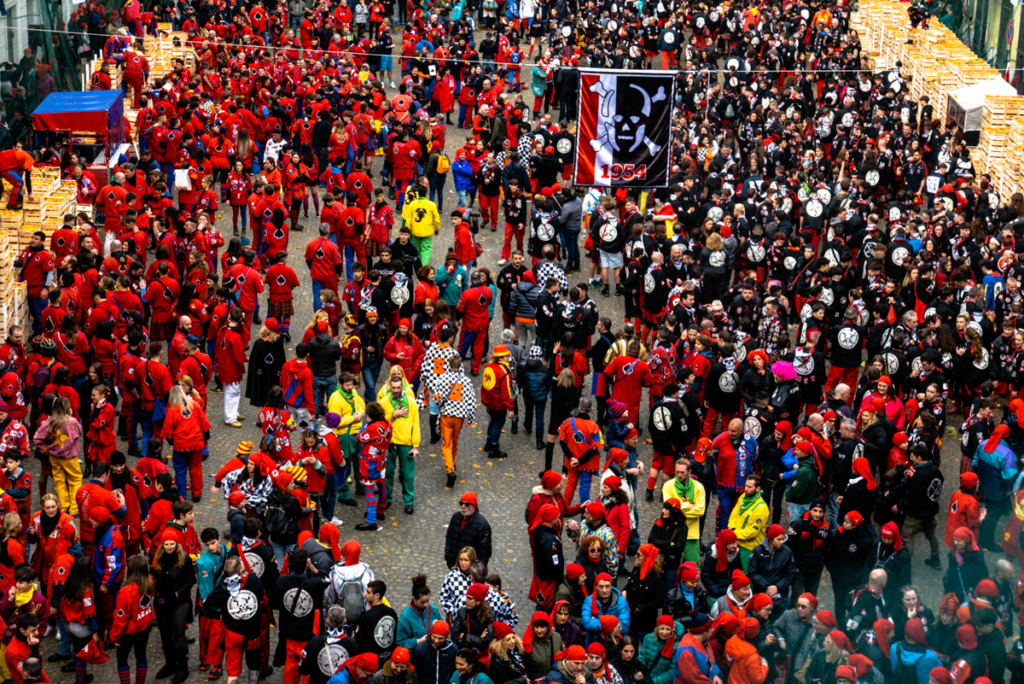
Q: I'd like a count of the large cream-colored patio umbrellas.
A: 0